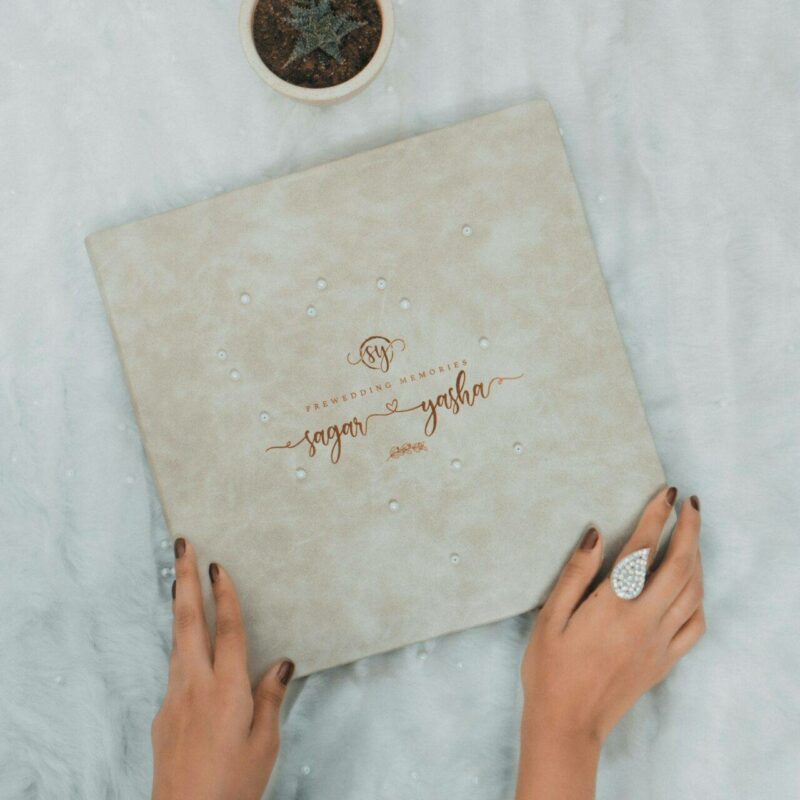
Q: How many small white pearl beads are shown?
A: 15